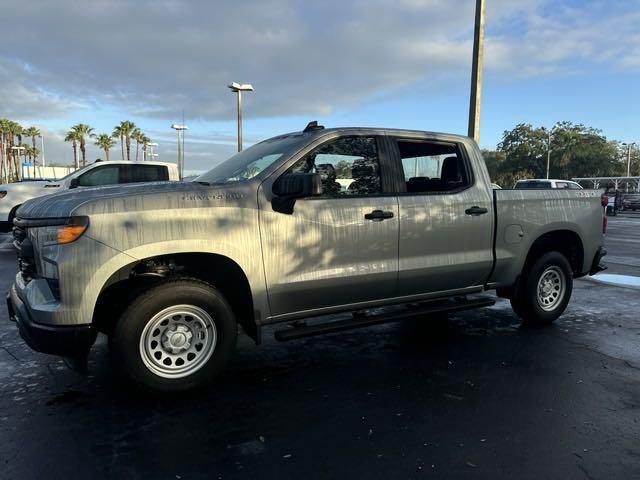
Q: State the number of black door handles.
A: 2